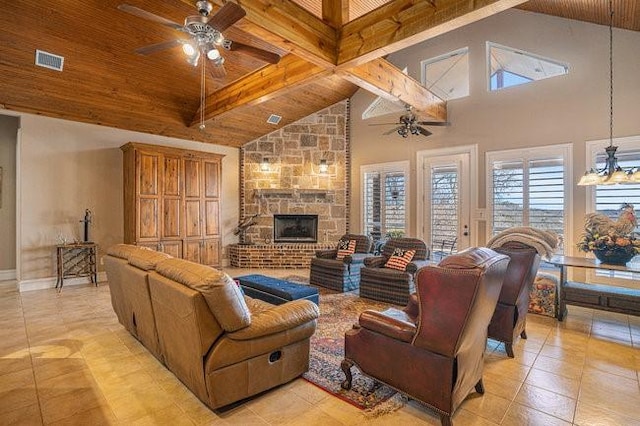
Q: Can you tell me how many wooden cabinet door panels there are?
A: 12